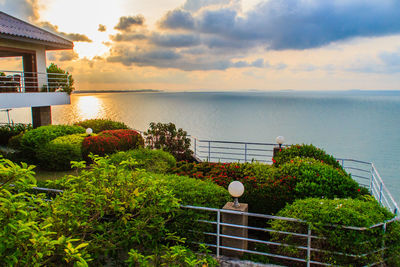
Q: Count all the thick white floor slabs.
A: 1